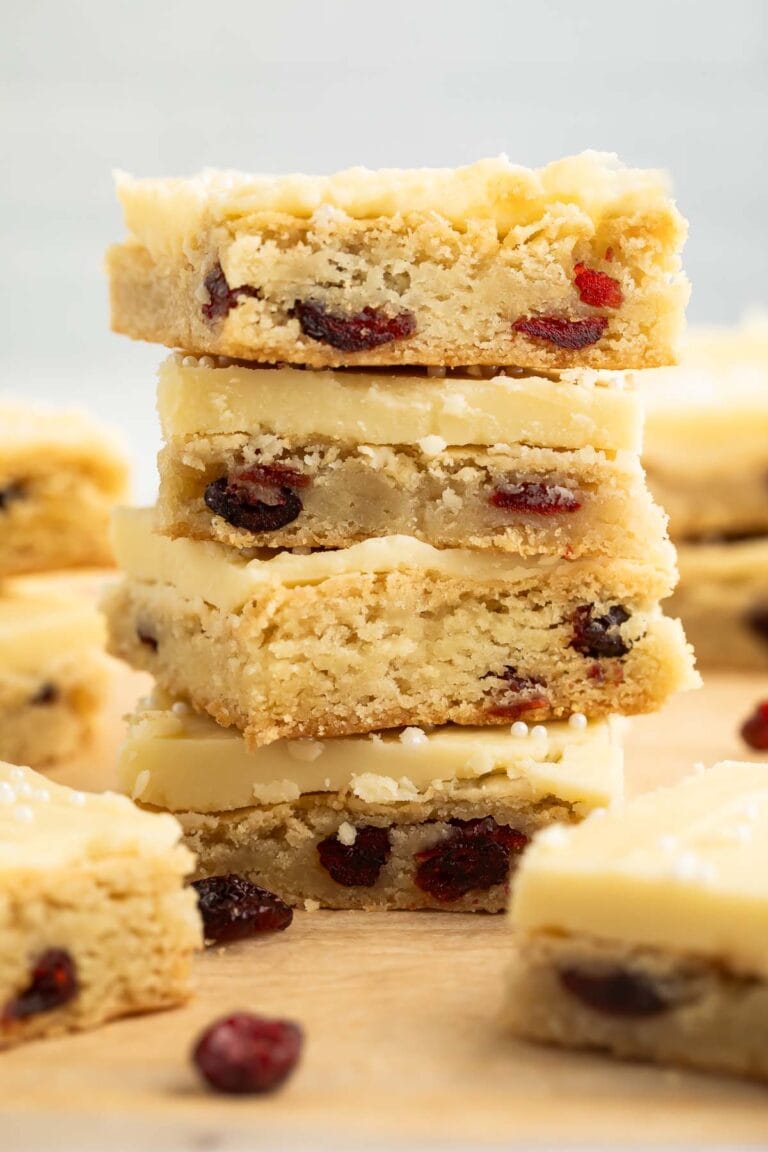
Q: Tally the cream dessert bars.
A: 10